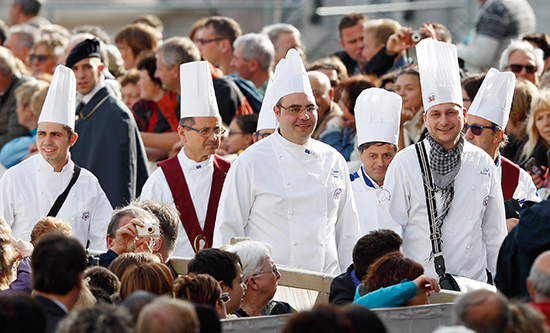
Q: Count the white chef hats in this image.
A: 7